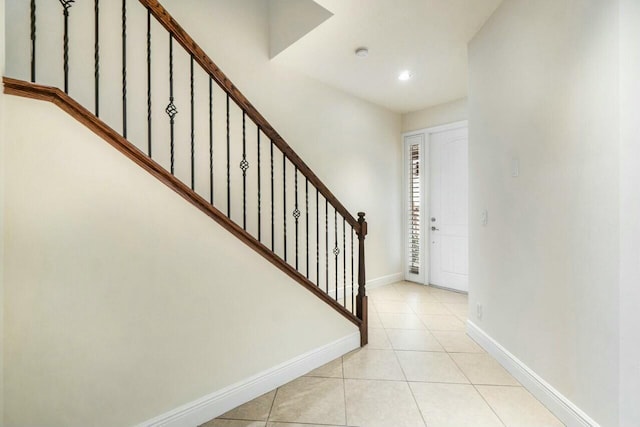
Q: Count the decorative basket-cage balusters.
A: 5